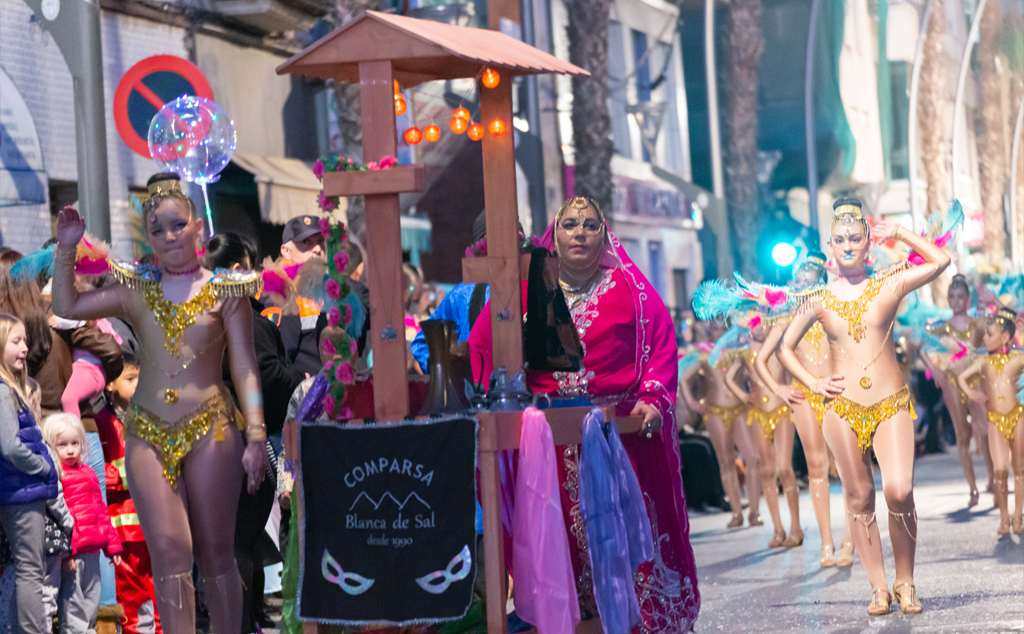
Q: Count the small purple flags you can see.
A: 0